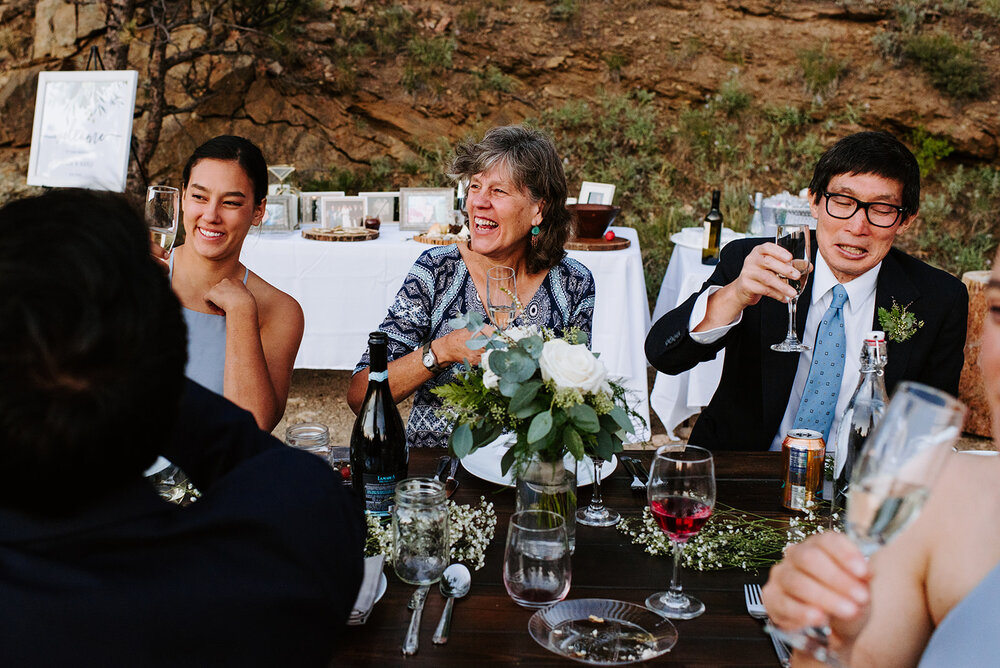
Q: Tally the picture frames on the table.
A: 6